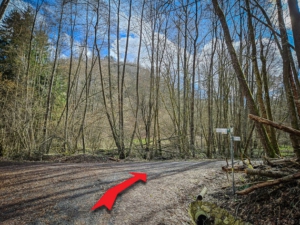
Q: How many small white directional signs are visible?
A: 2